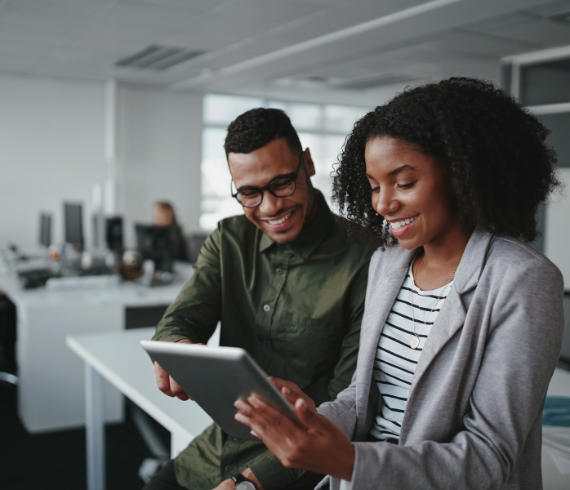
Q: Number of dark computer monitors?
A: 4